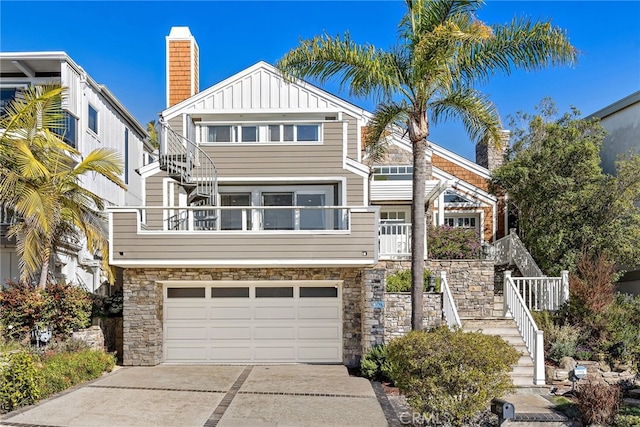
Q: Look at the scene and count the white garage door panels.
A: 12